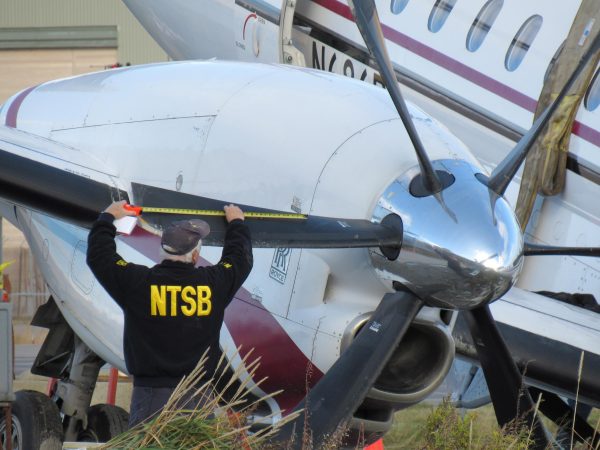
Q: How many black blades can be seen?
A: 6